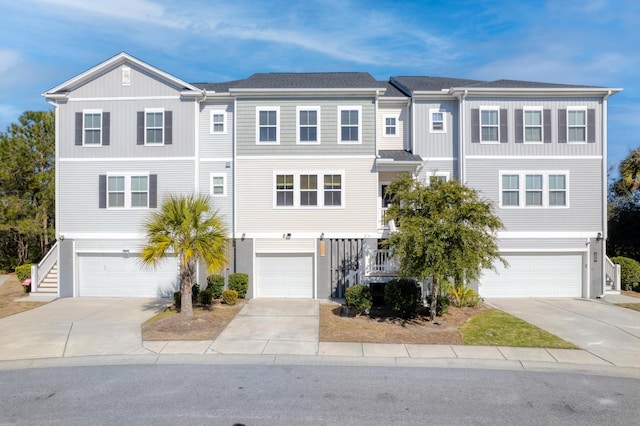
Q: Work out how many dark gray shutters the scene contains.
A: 12